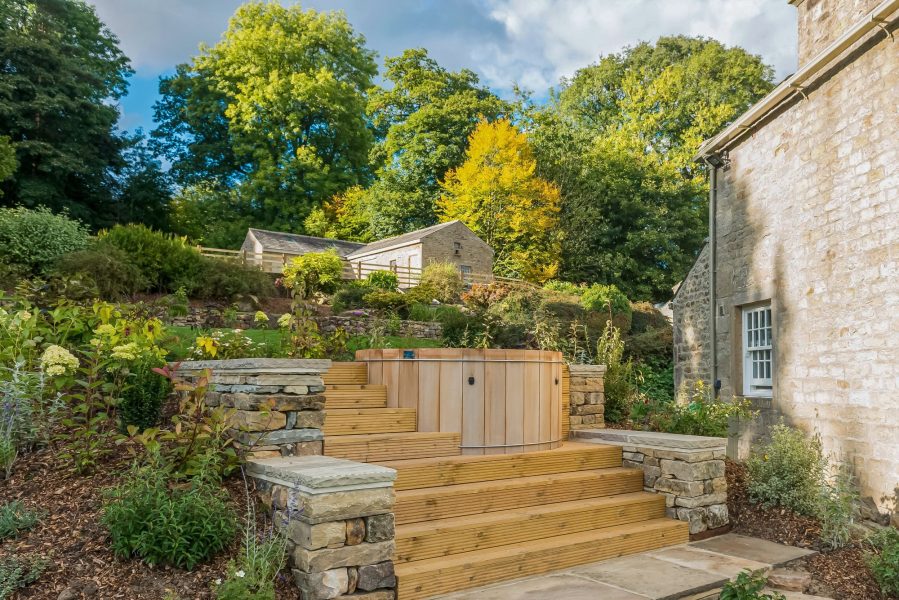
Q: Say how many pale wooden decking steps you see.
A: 8